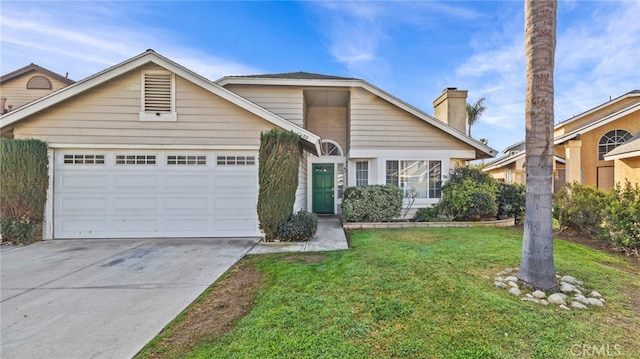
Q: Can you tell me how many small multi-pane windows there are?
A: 4